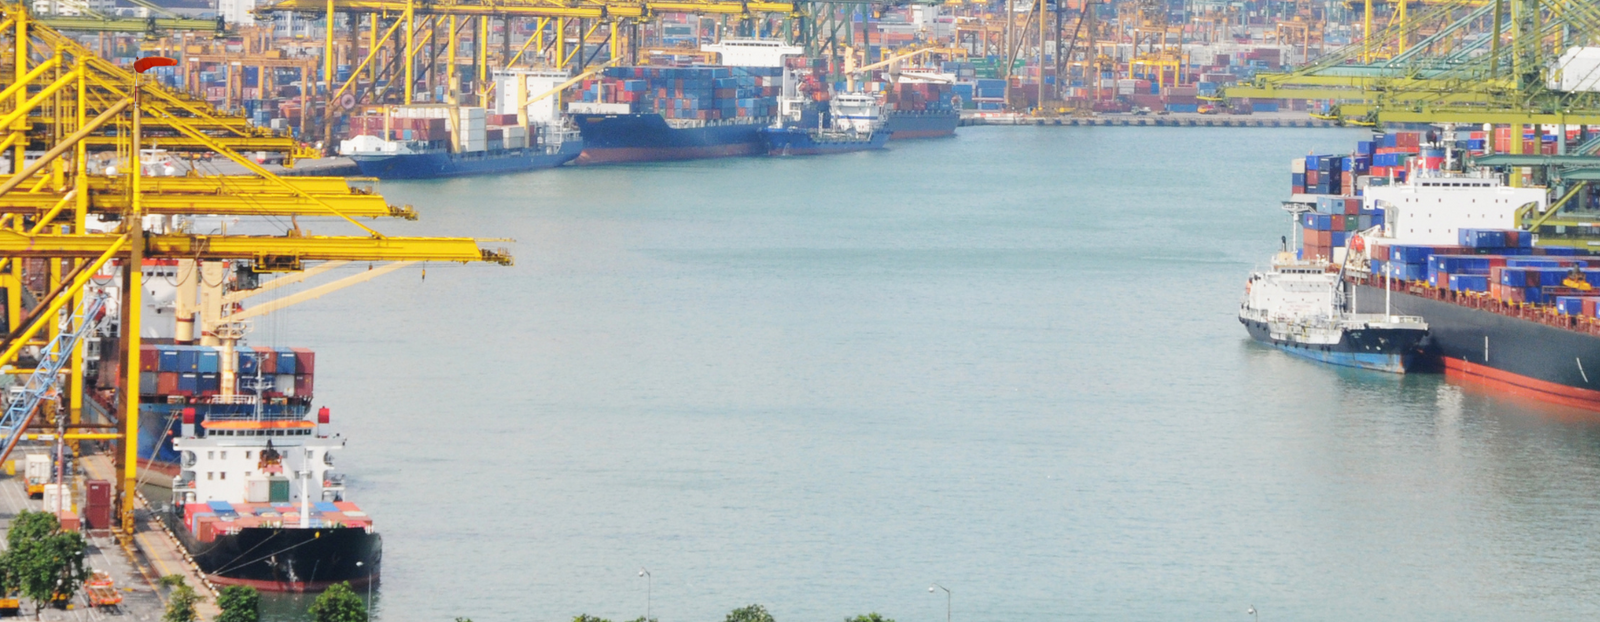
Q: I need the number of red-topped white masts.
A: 2